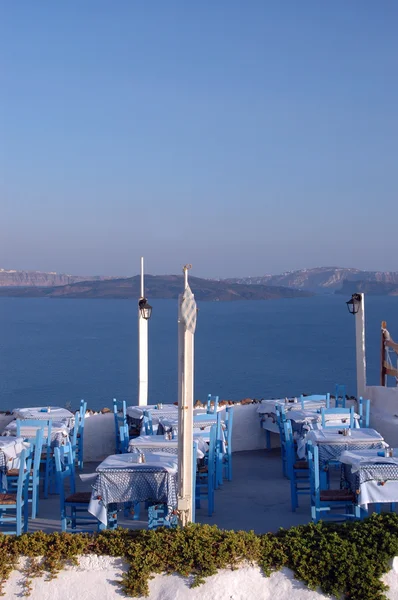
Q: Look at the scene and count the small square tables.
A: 11